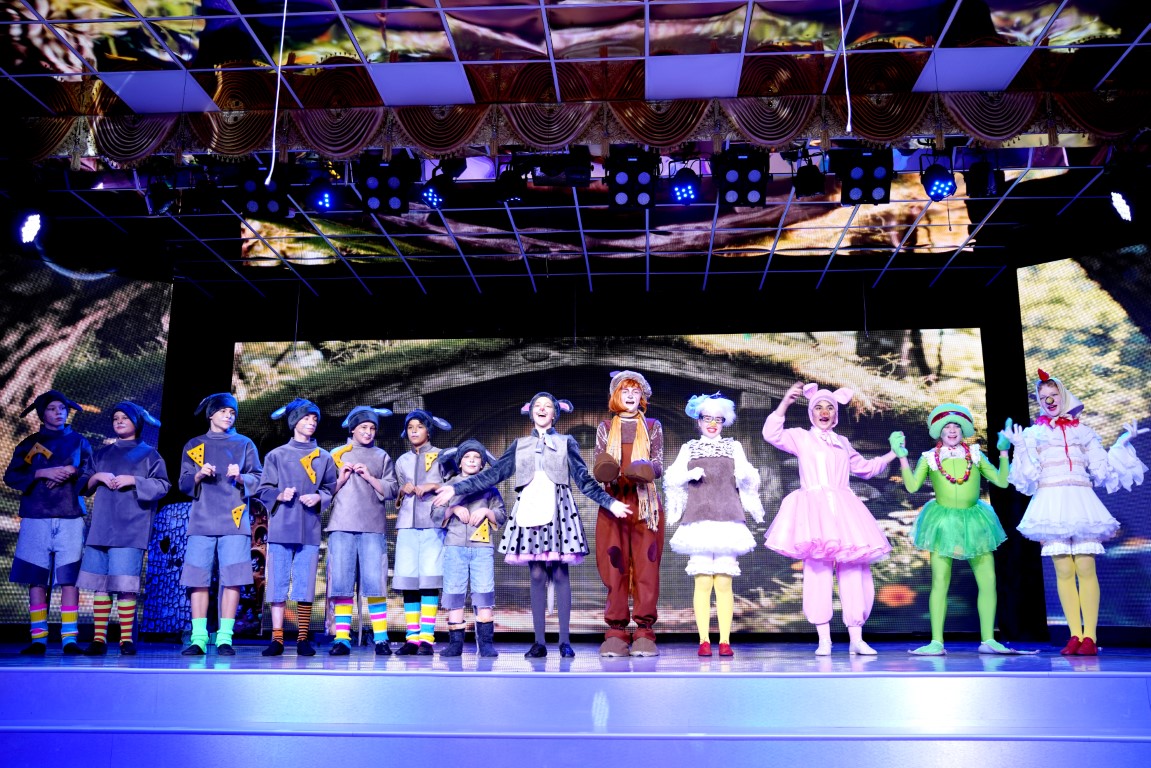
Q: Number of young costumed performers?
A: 13